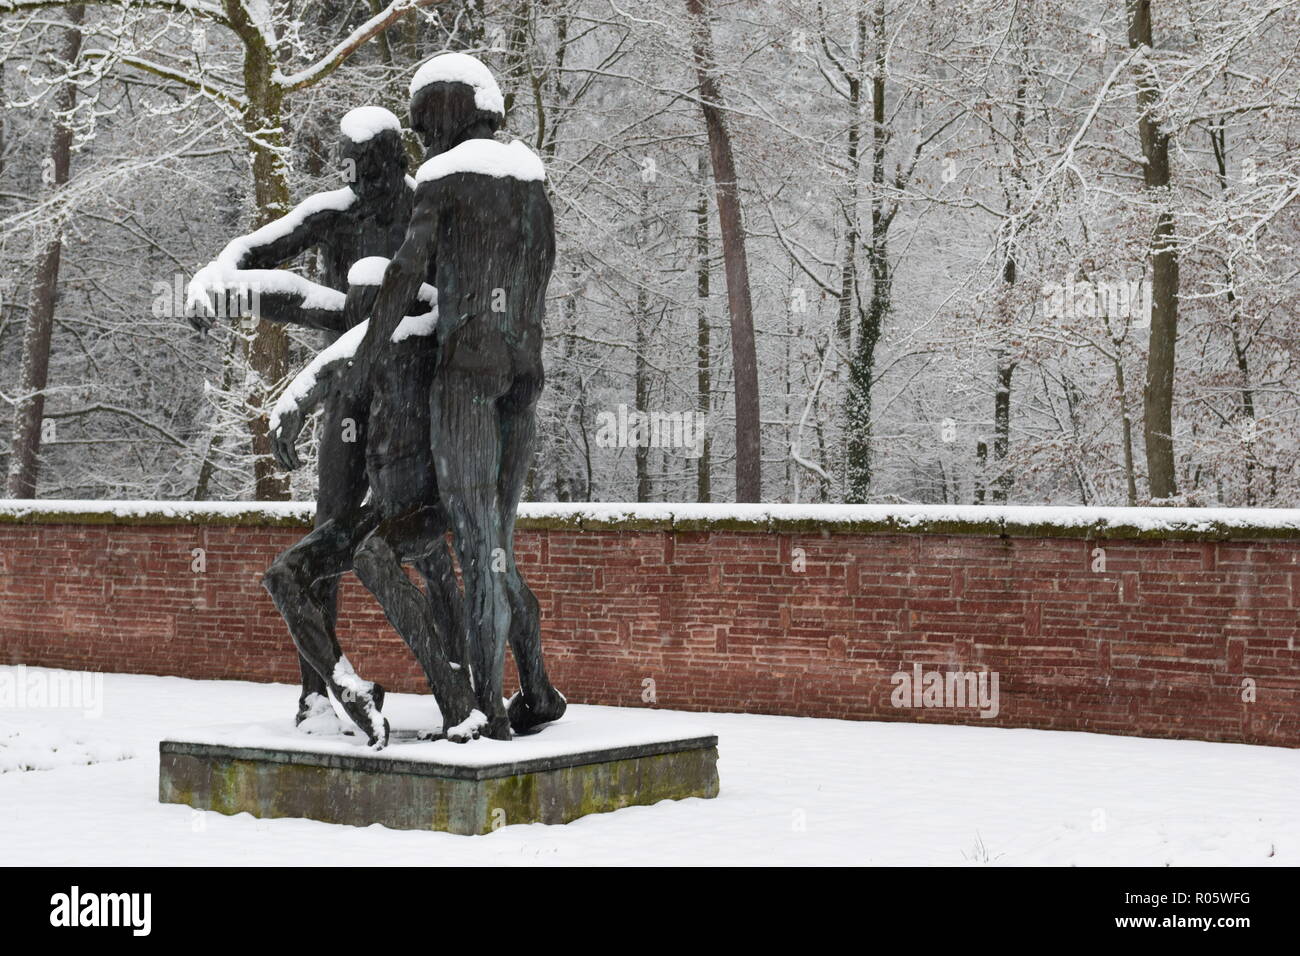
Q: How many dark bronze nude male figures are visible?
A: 3